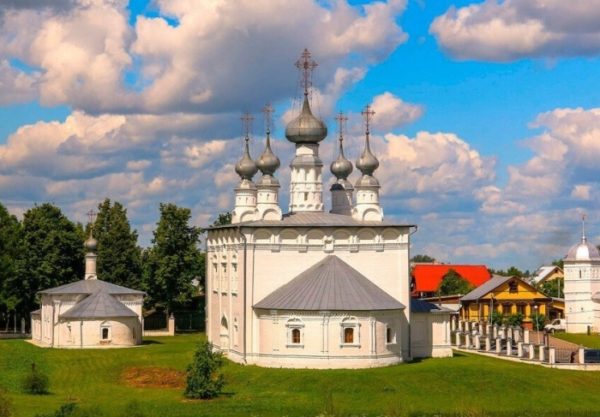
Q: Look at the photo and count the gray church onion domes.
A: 6